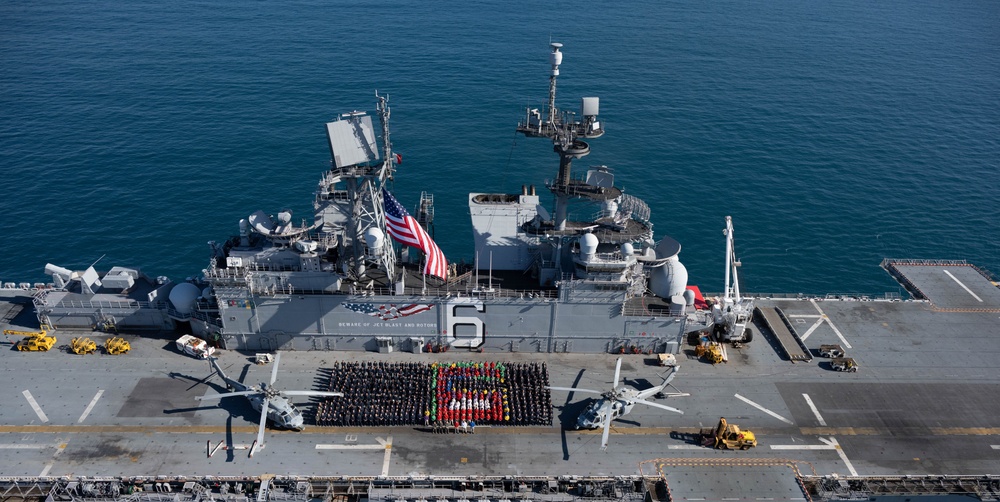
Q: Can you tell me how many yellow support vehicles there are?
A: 5